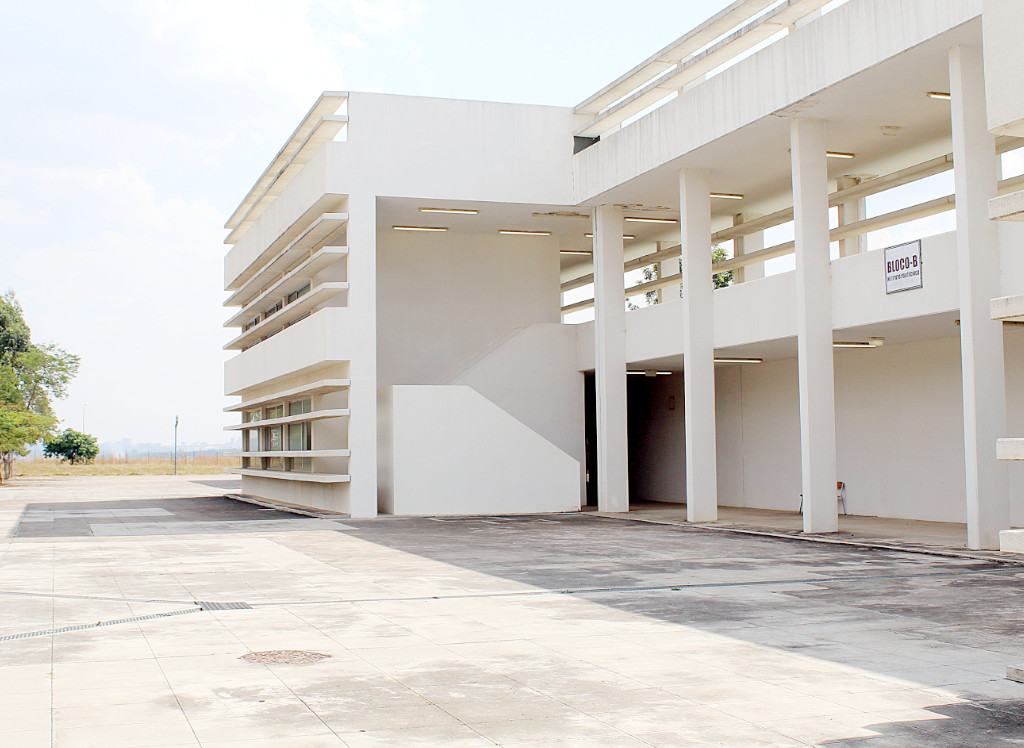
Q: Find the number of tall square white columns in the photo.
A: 4